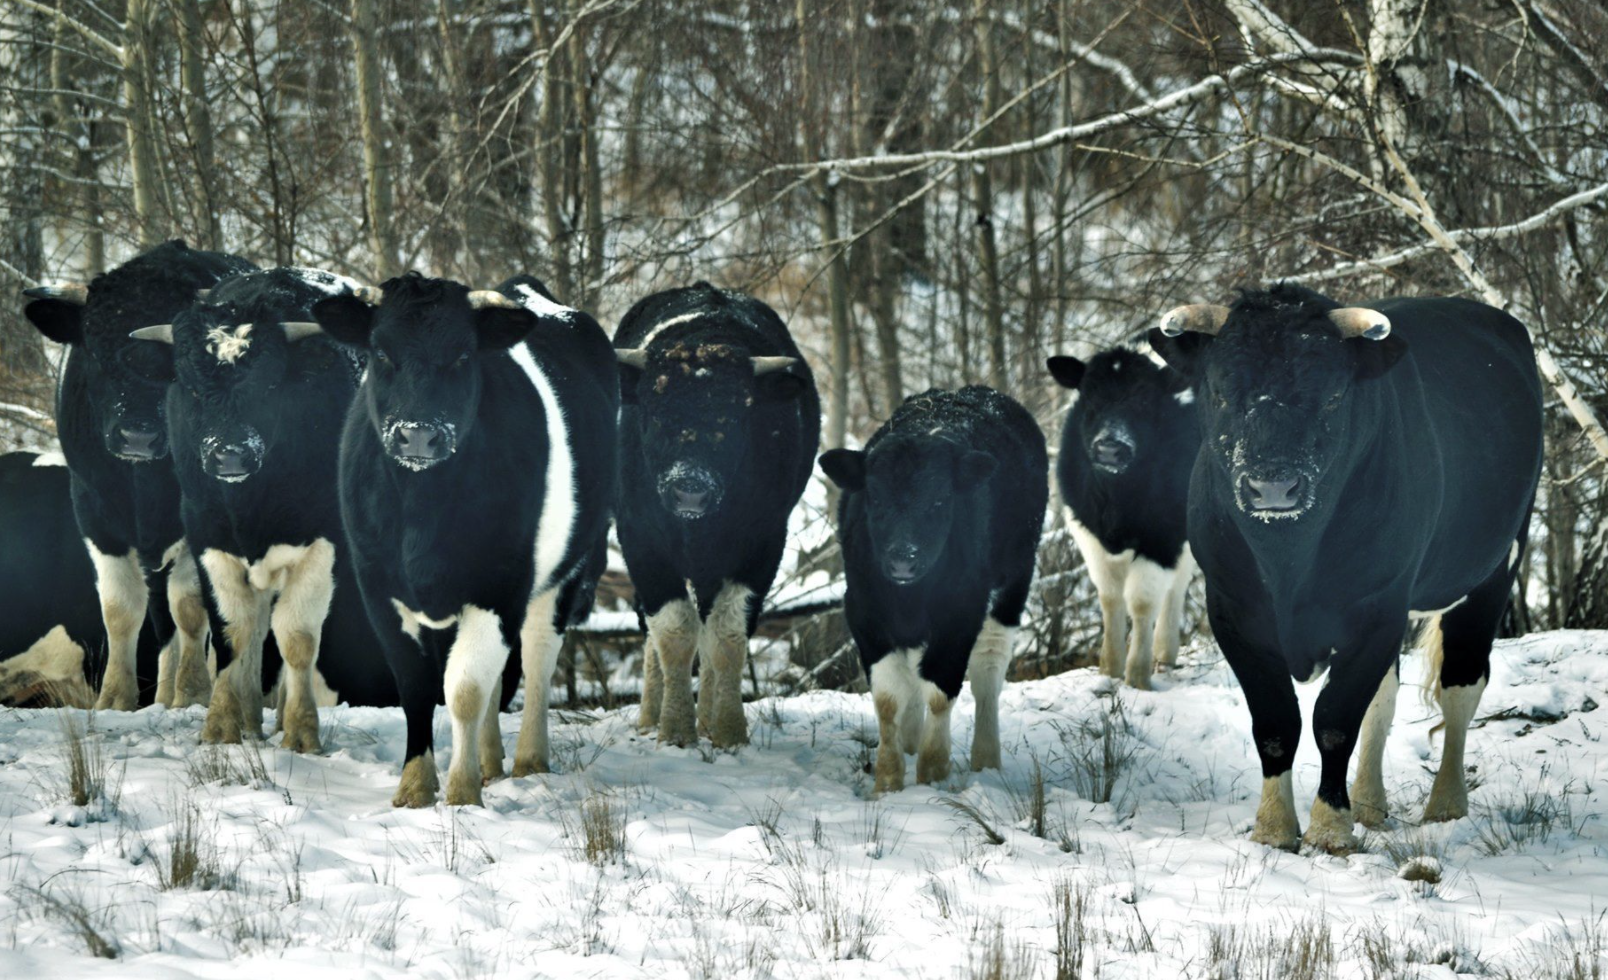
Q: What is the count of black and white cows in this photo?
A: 8